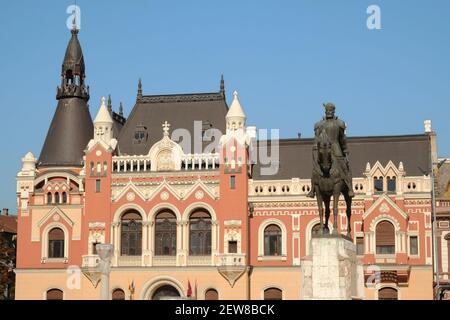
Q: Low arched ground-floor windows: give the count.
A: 5